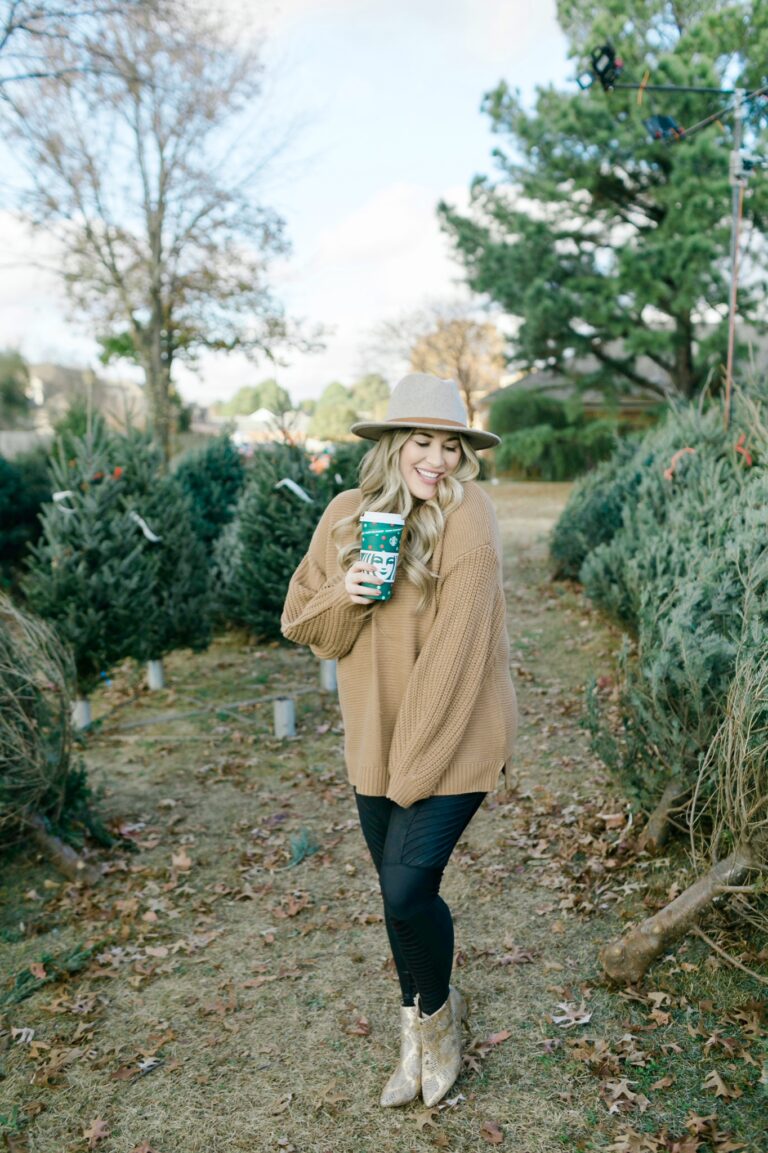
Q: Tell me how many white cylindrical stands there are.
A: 4